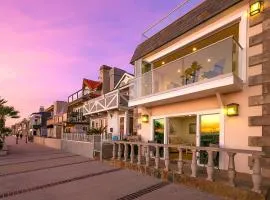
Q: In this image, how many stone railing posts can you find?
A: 13